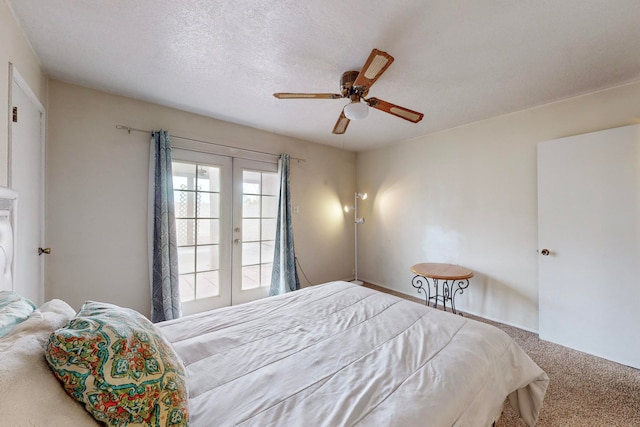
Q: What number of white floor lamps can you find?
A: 1